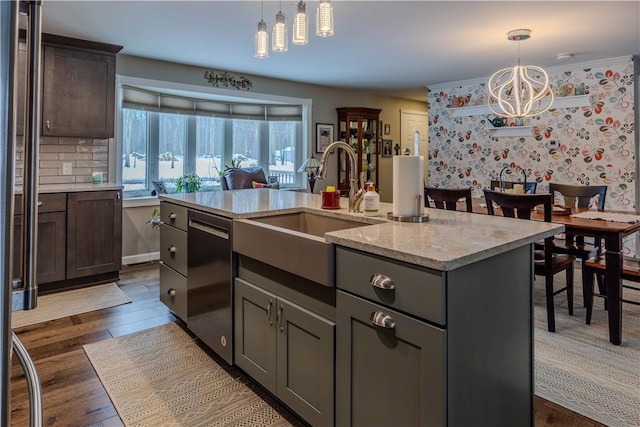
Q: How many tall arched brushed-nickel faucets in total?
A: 1